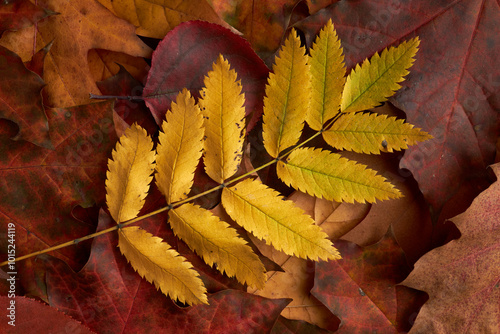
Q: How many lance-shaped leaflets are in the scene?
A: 11